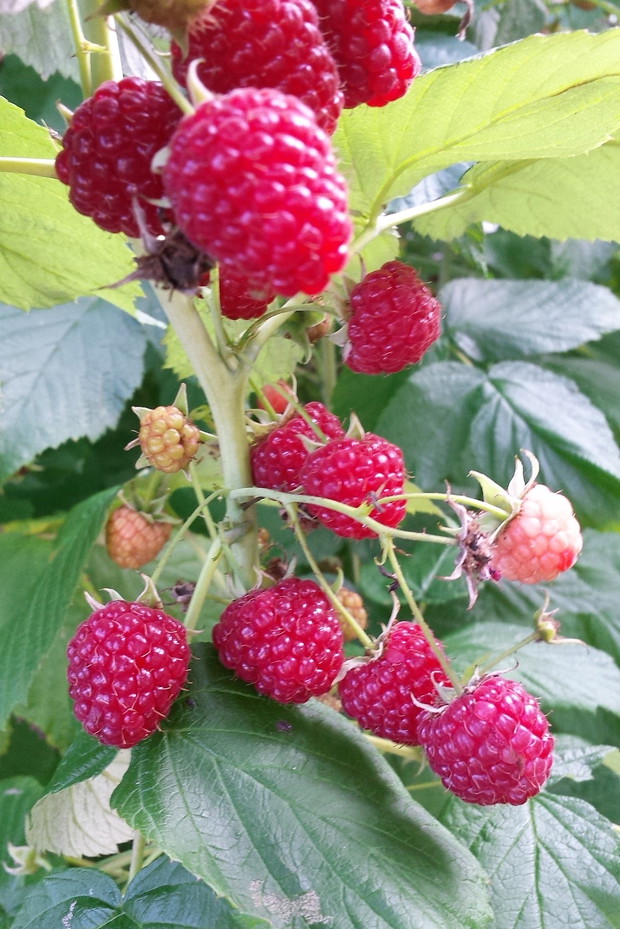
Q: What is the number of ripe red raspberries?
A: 12